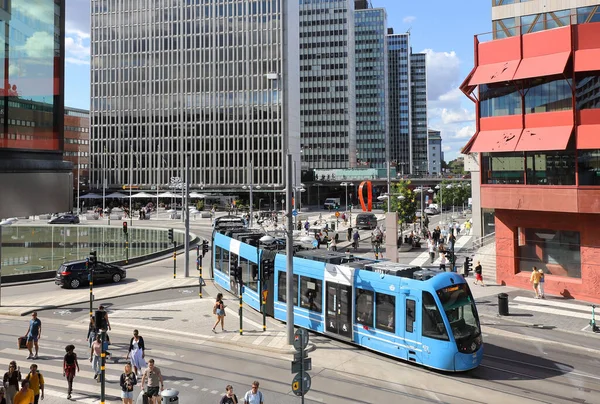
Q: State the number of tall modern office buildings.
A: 5